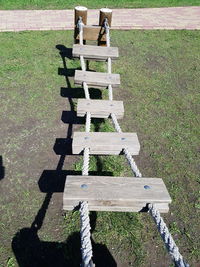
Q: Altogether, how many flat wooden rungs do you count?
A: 5